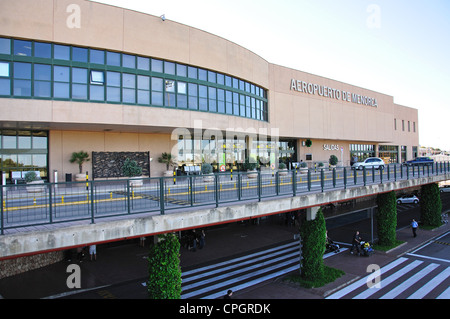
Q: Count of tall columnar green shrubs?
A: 4